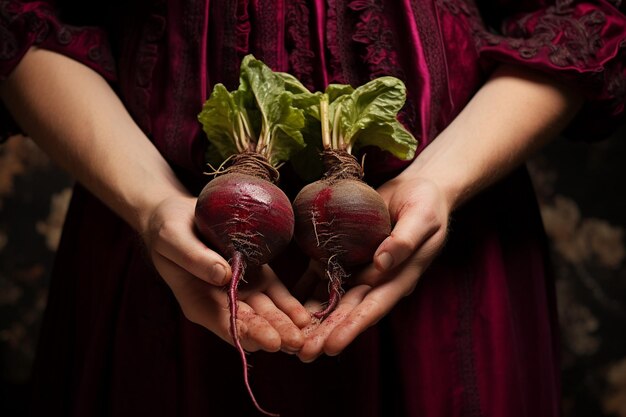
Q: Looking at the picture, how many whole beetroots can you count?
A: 2